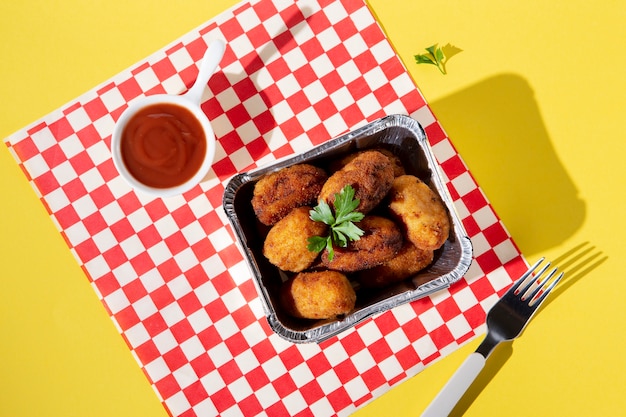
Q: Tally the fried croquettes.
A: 8